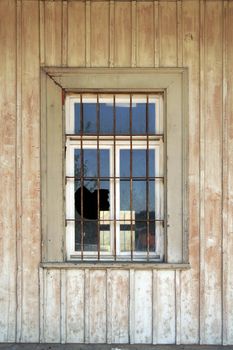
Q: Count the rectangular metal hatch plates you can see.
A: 0